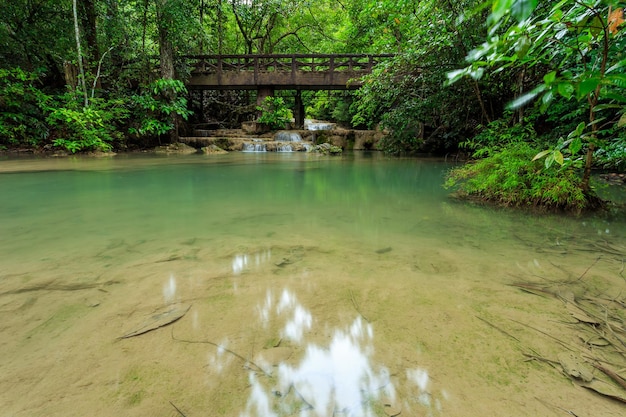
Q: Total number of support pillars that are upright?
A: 2